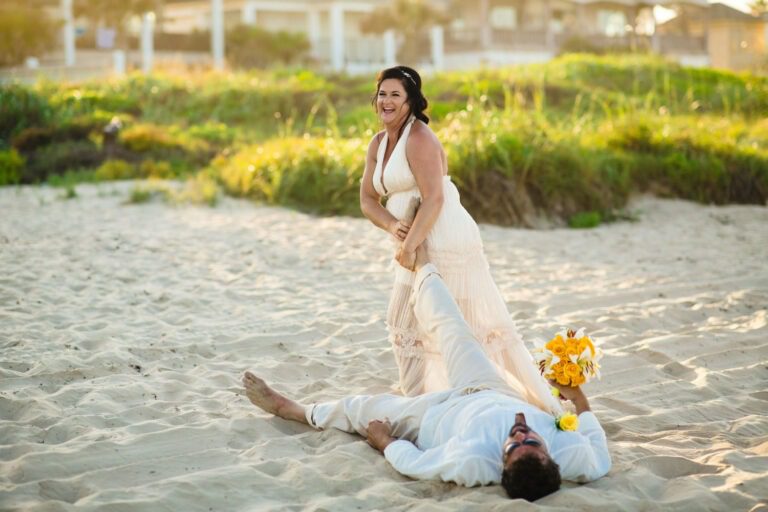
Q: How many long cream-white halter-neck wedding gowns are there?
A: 1